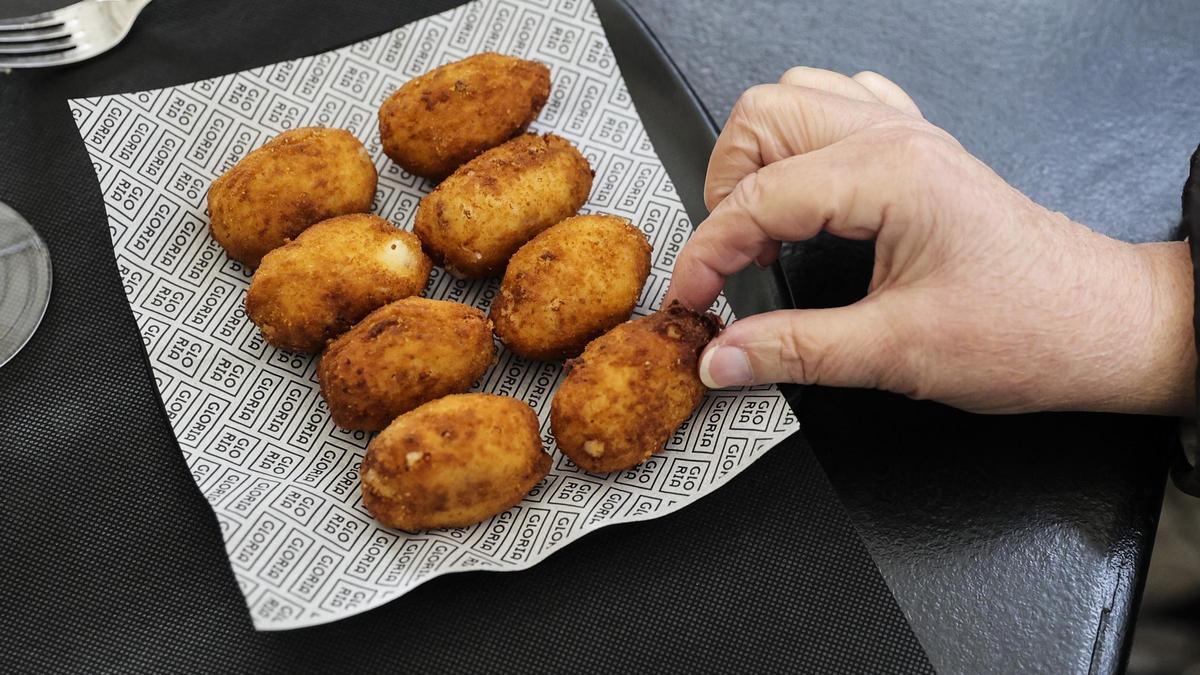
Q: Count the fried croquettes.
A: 8